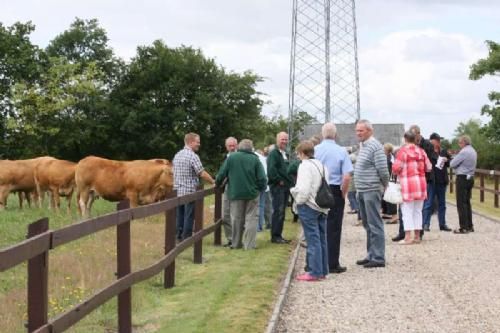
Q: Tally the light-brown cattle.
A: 3